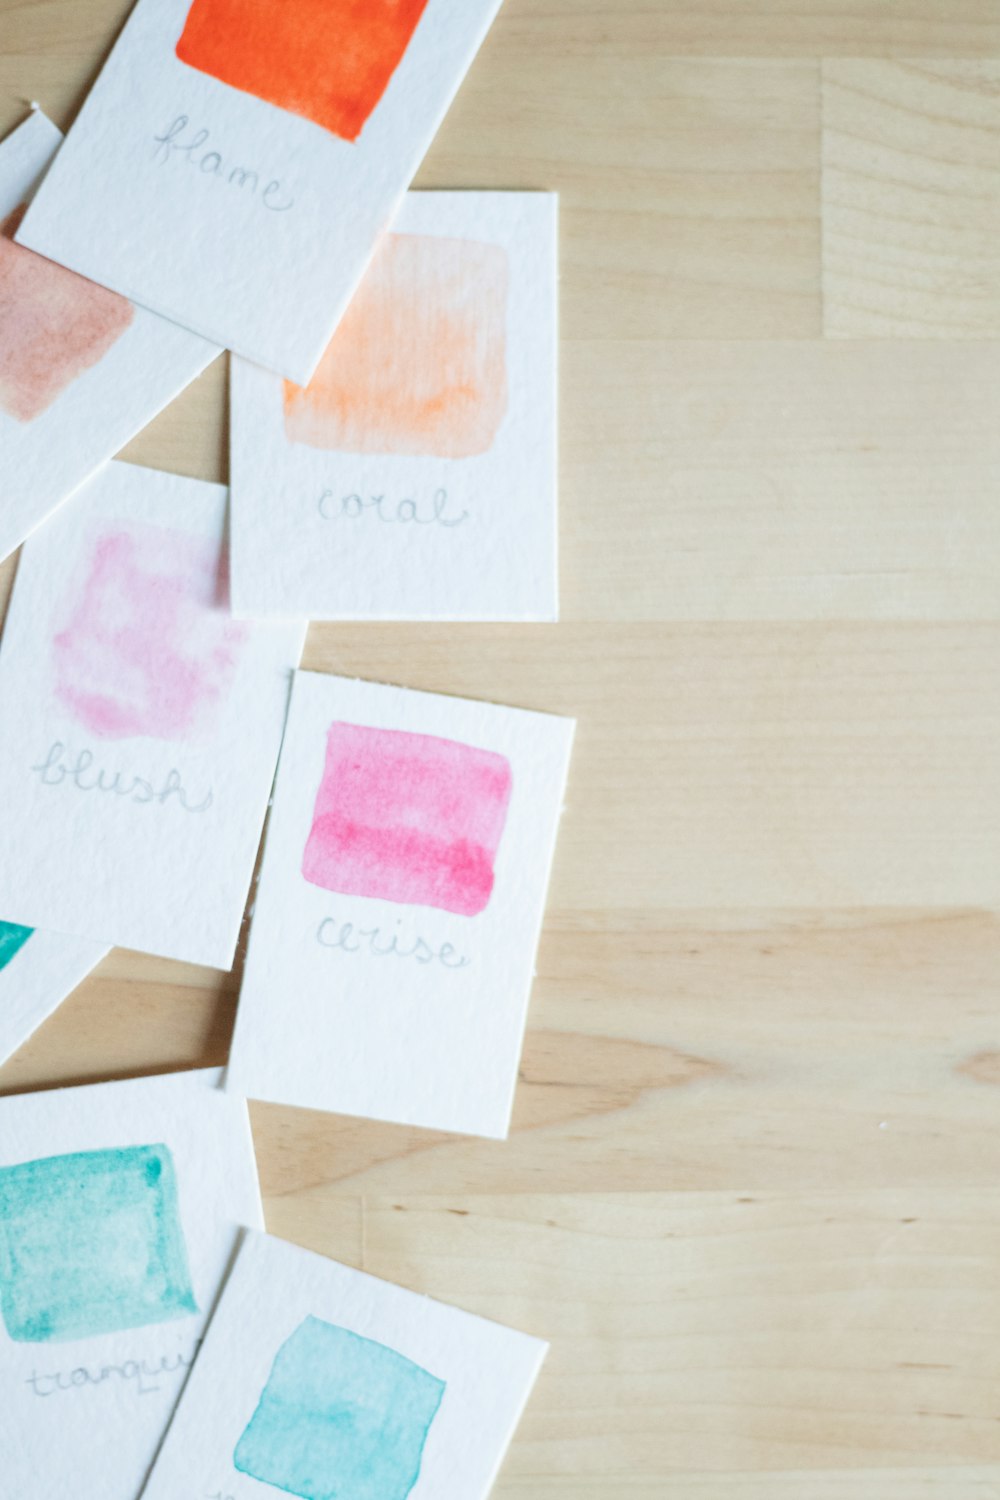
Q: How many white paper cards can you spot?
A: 8